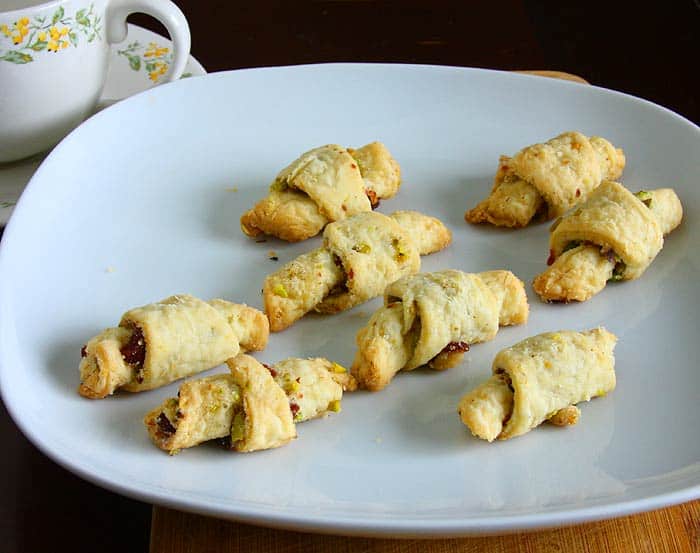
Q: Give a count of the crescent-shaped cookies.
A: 8